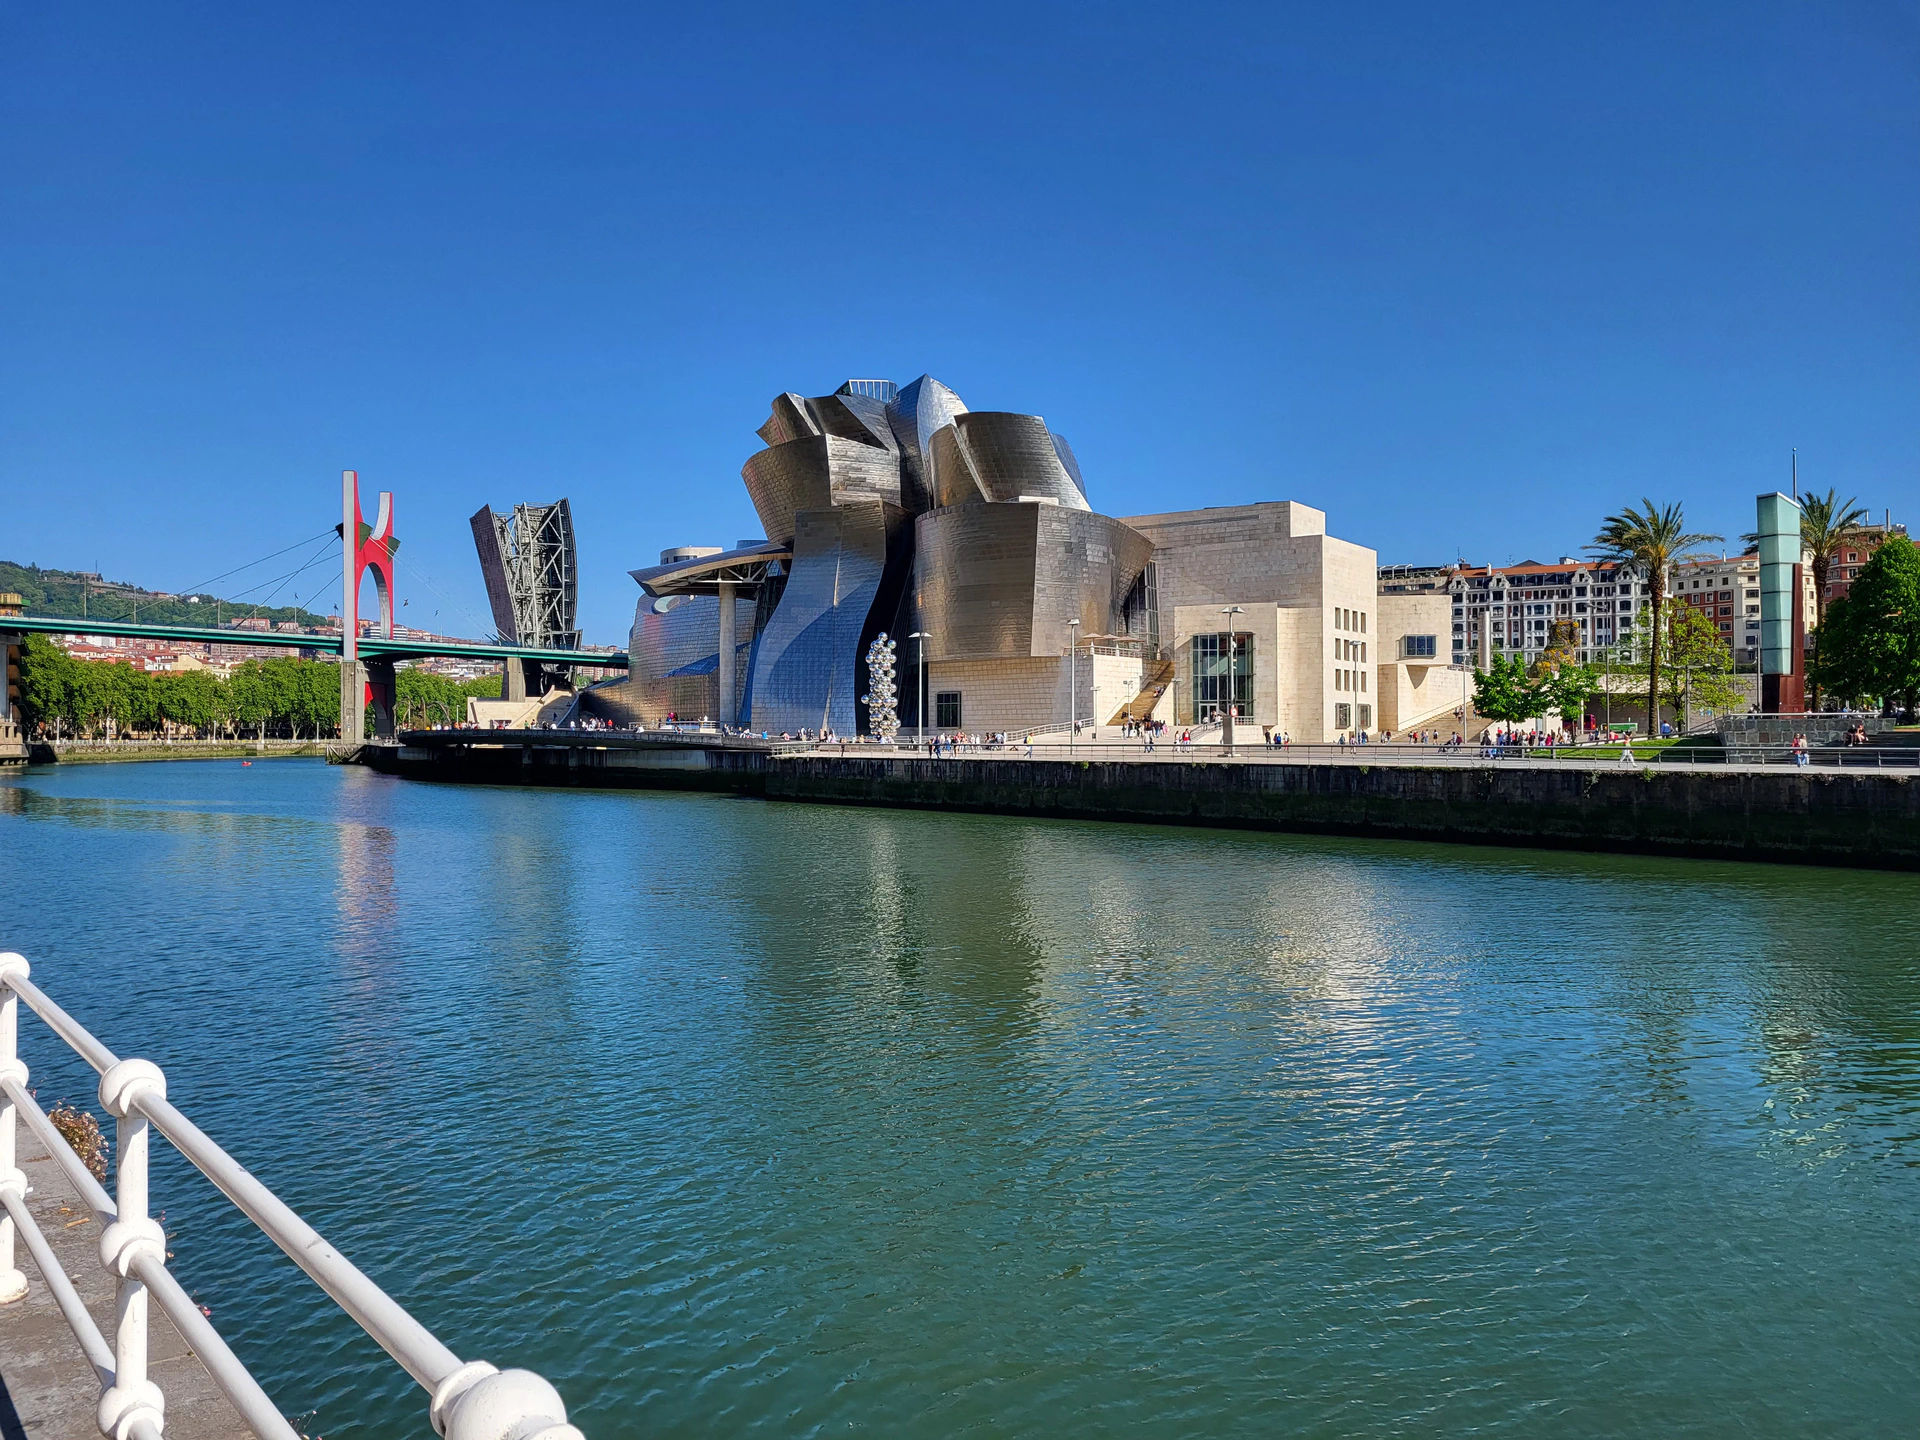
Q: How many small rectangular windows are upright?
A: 12